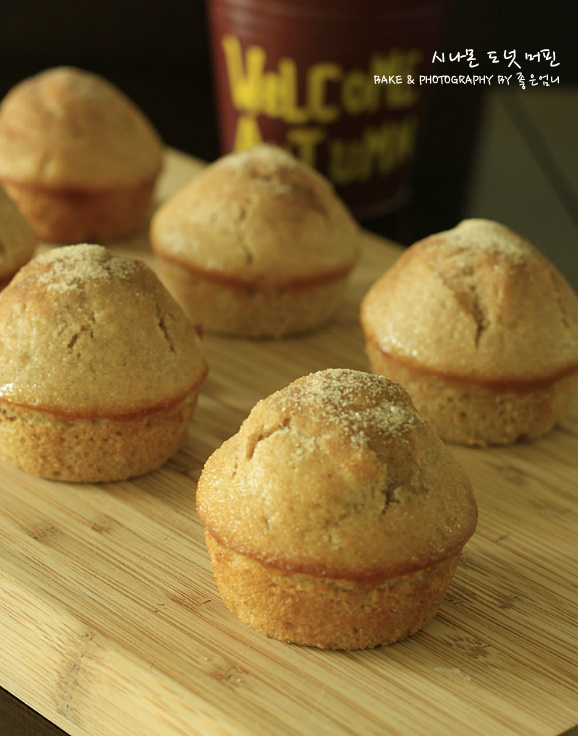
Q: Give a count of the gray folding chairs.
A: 0